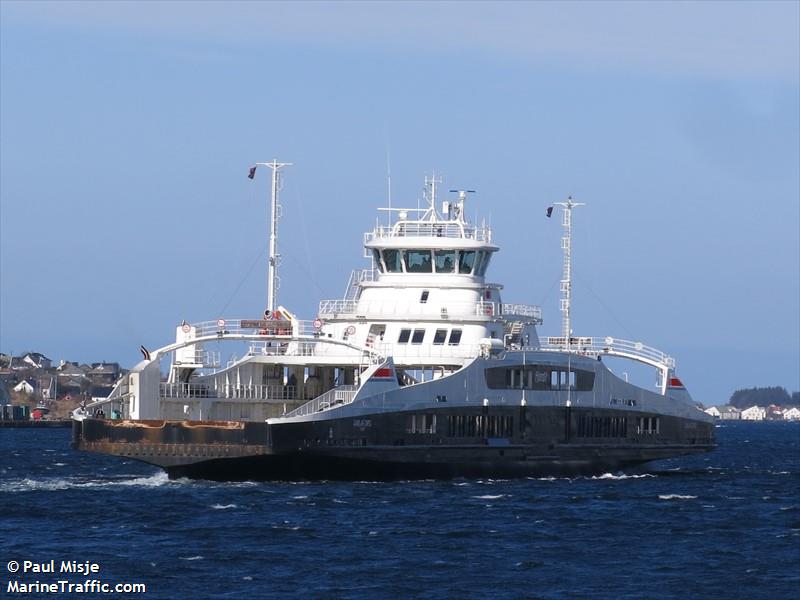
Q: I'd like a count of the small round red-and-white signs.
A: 4